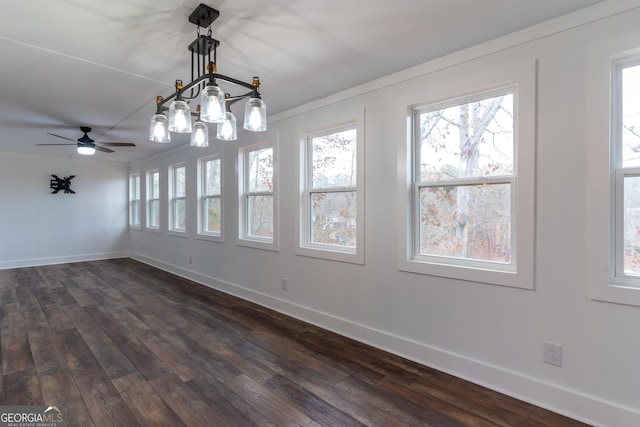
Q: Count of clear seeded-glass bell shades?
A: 6